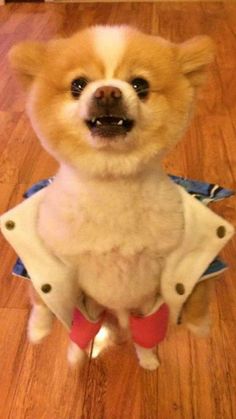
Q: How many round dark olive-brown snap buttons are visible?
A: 4